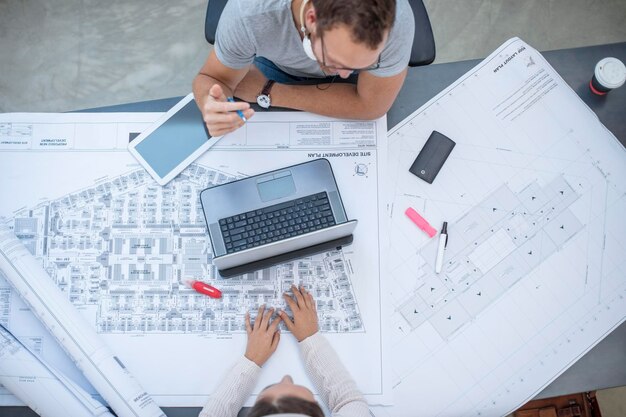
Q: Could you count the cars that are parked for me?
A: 0